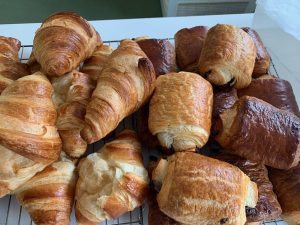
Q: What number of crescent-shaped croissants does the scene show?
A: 8